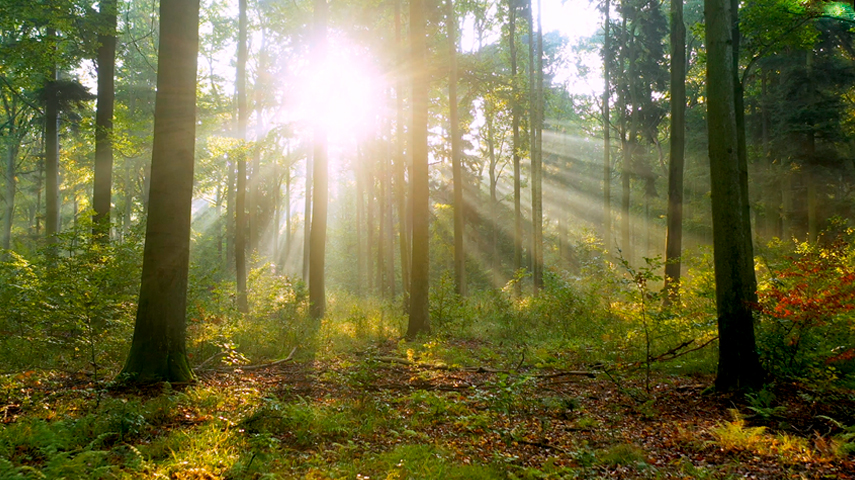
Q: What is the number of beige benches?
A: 0